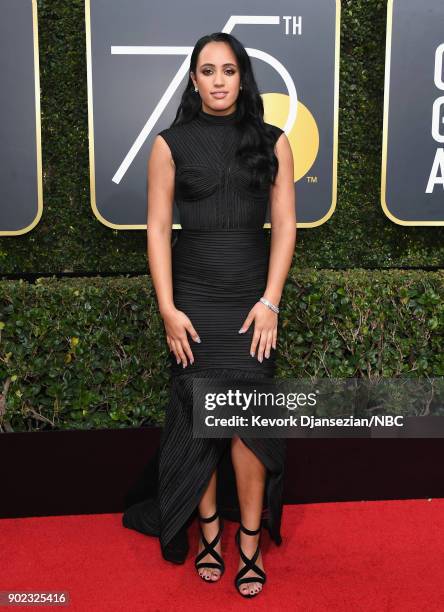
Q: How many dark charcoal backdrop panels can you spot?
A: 3